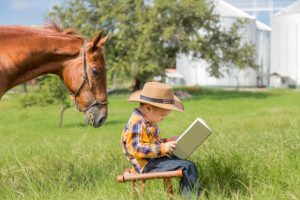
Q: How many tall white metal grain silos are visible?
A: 3